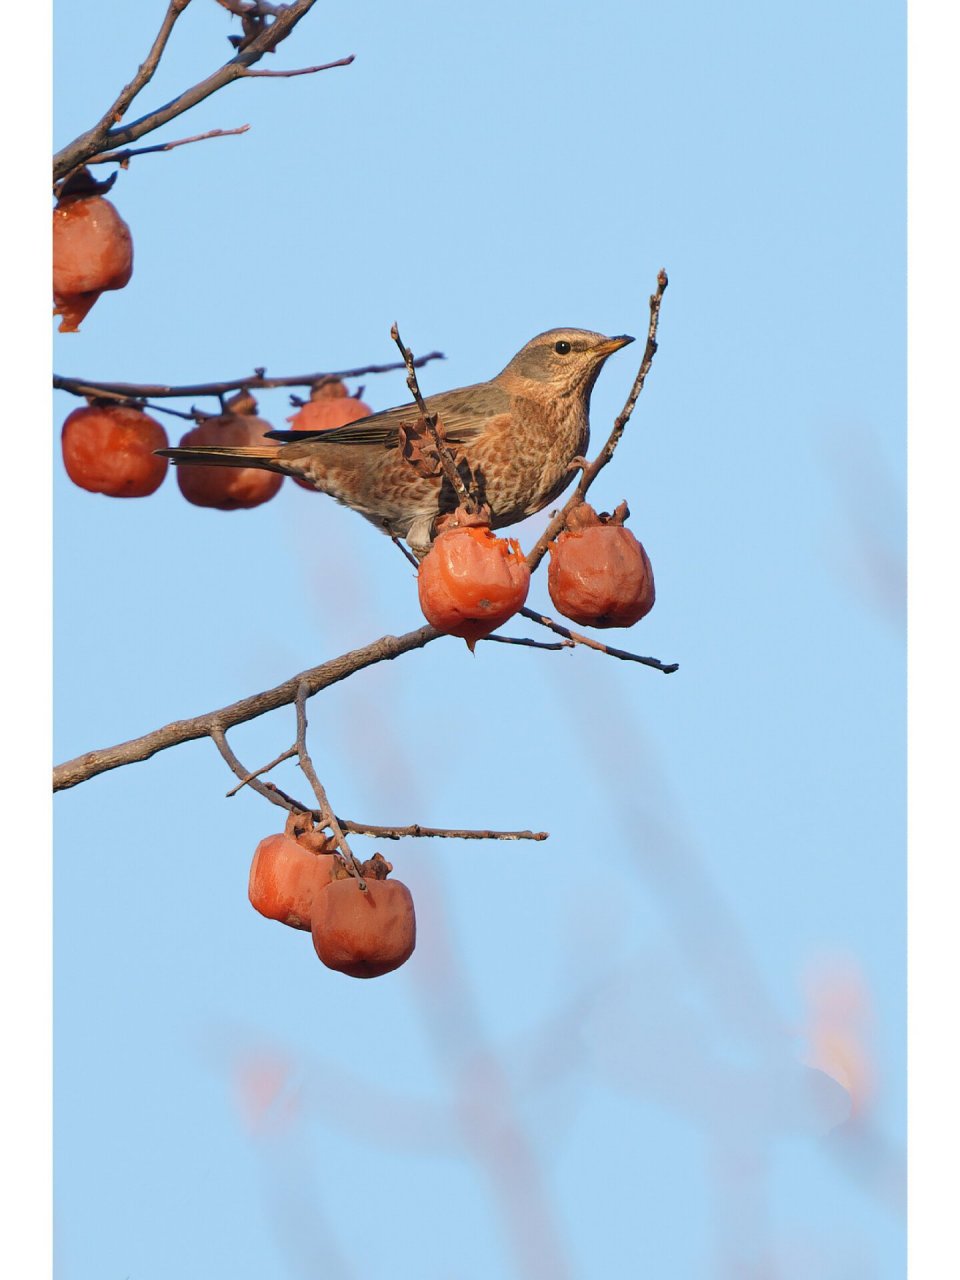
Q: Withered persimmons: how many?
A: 8